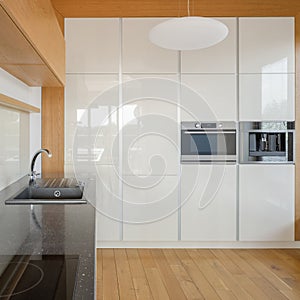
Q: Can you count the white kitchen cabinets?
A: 12